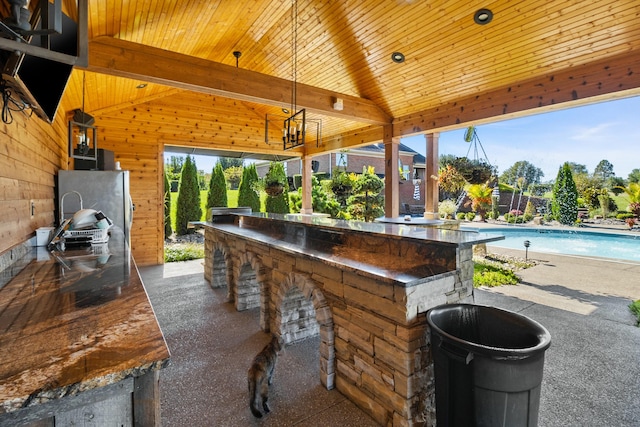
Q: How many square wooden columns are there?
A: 3